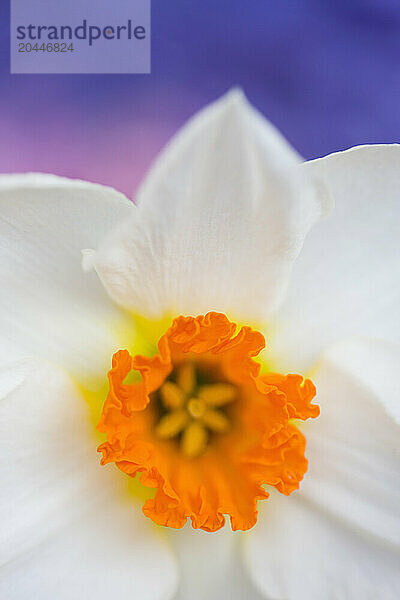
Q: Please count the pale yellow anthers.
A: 6